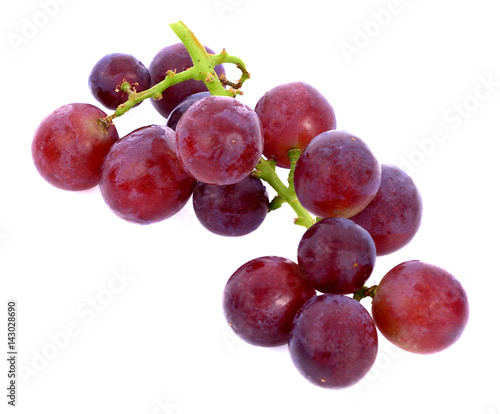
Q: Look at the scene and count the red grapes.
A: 14